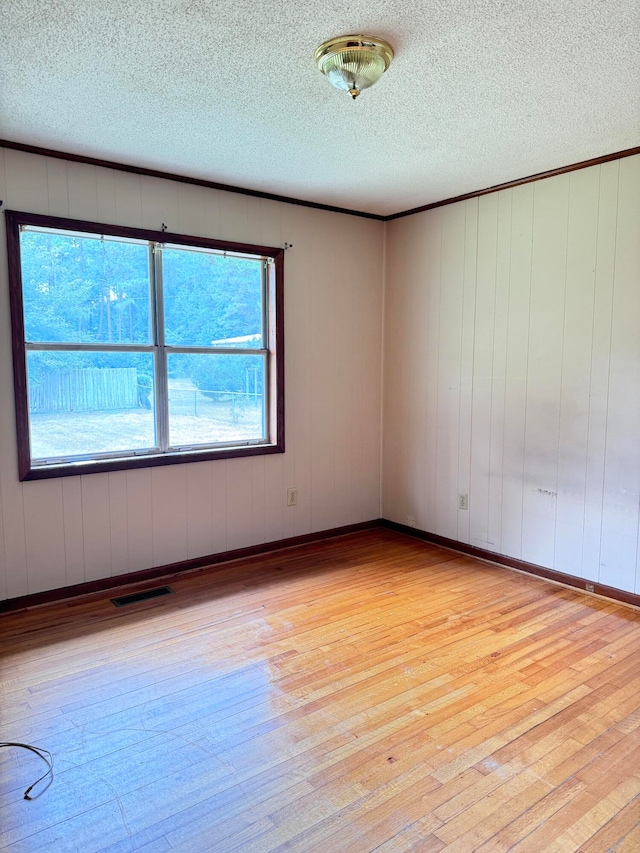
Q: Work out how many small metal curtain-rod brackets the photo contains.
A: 3